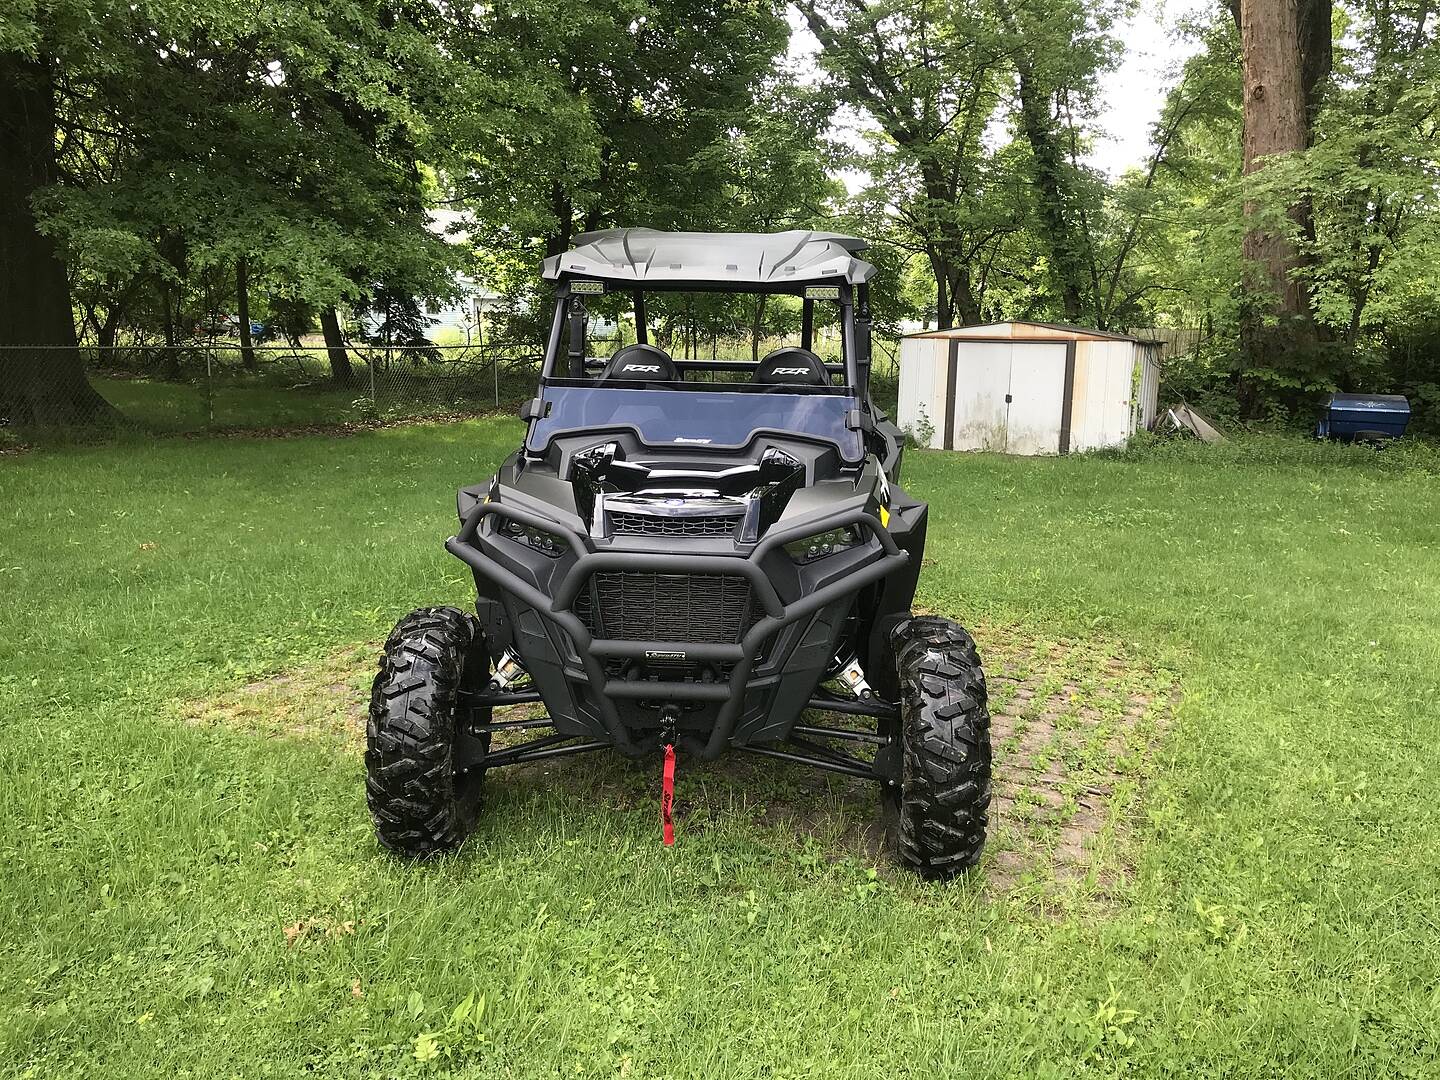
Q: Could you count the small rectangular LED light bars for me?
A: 2